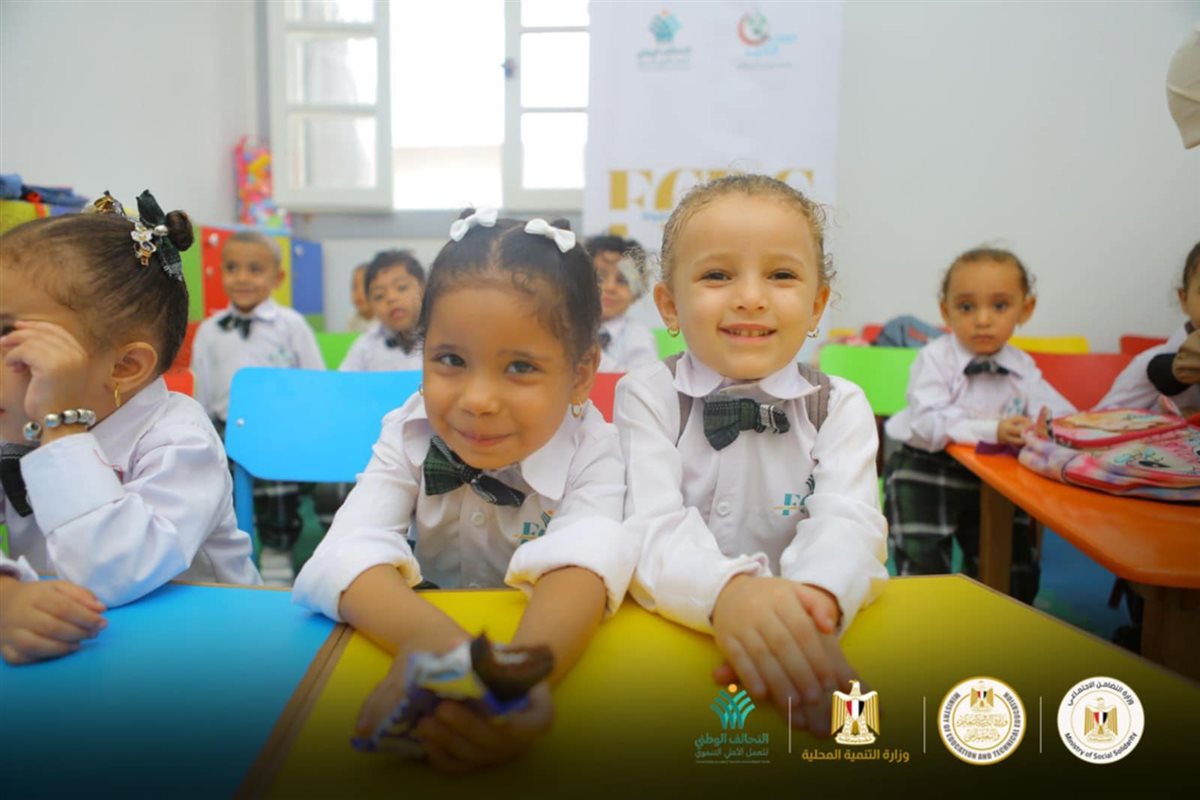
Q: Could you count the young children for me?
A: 9